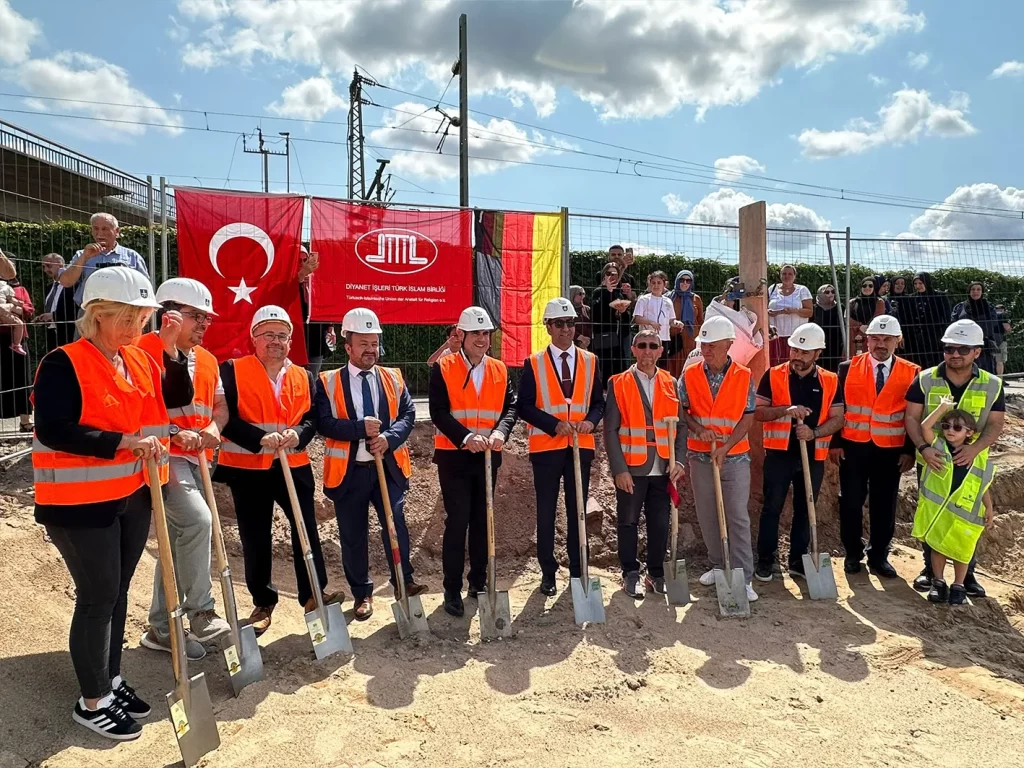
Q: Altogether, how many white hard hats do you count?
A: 10